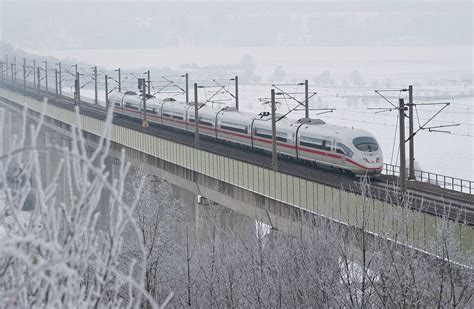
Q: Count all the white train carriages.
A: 8